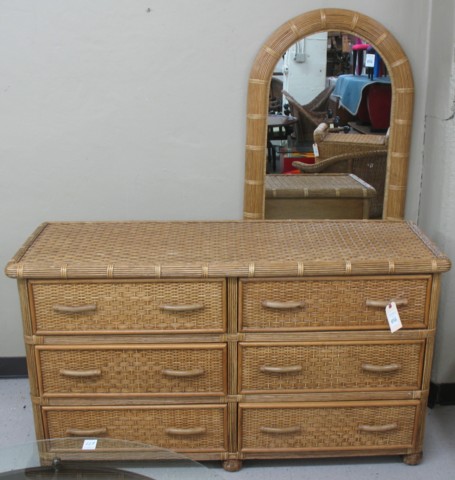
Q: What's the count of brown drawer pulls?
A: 12